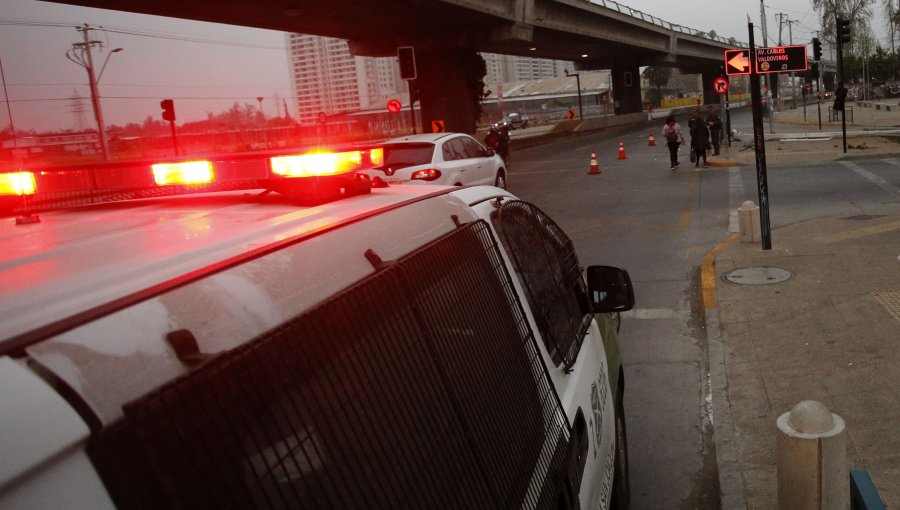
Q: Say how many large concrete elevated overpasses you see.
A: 1